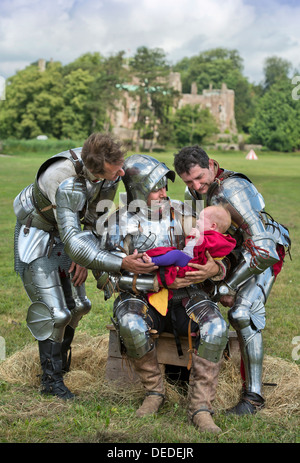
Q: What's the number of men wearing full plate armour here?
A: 3